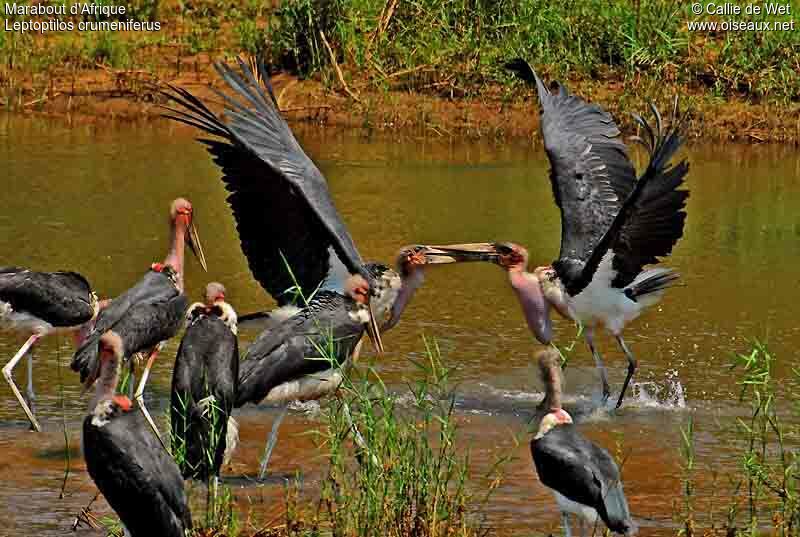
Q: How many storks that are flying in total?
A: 2